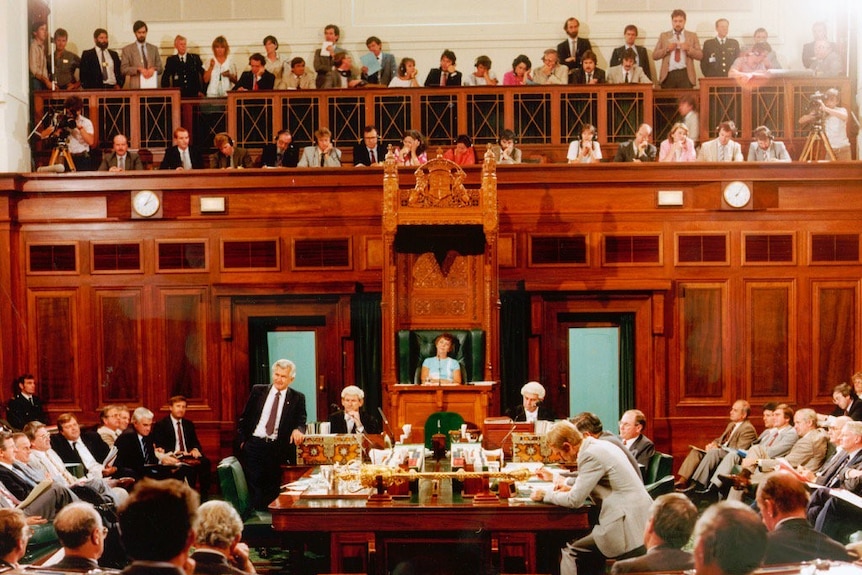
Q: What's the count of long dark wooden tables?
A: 1